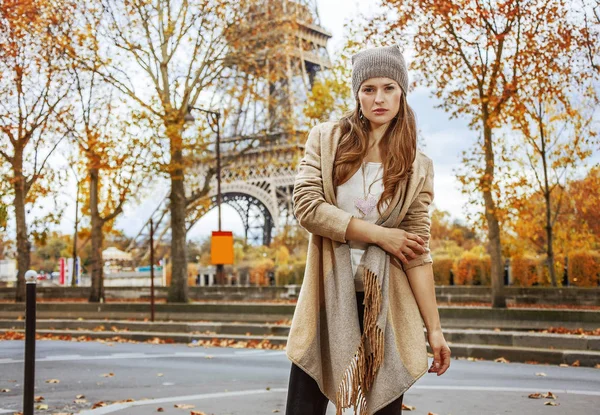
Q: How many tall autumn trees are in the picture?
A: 5